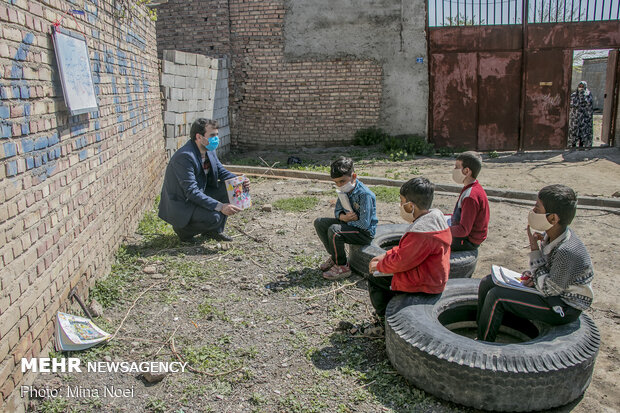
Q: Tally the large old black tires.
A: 2